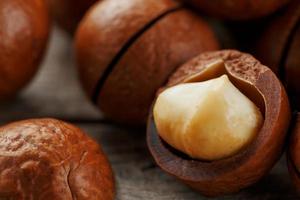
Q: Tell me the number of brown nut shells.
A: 8